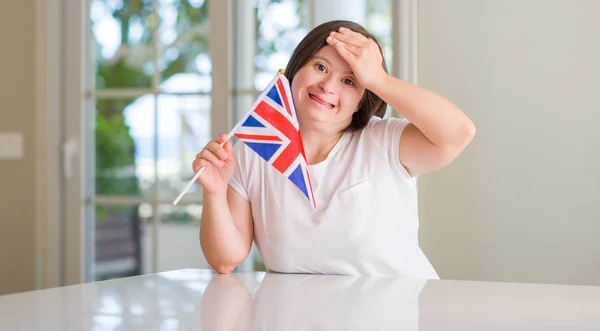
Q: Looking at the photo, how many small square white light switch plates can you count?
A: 1